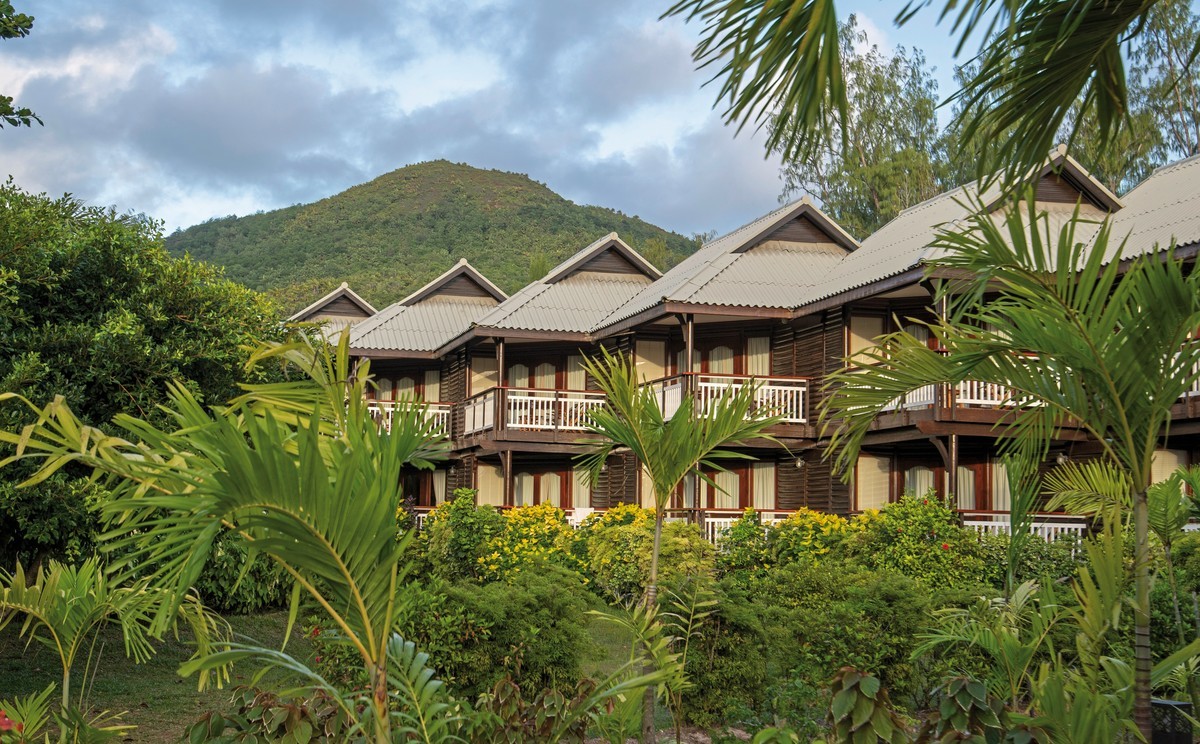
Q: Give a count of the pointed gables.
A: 5